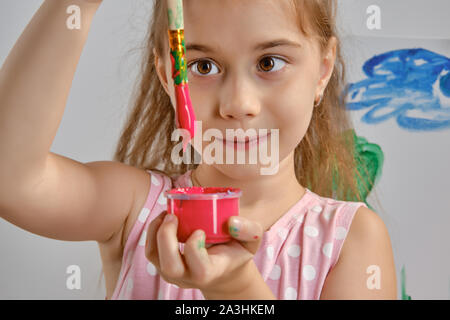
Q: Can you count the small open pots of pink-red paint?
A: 1